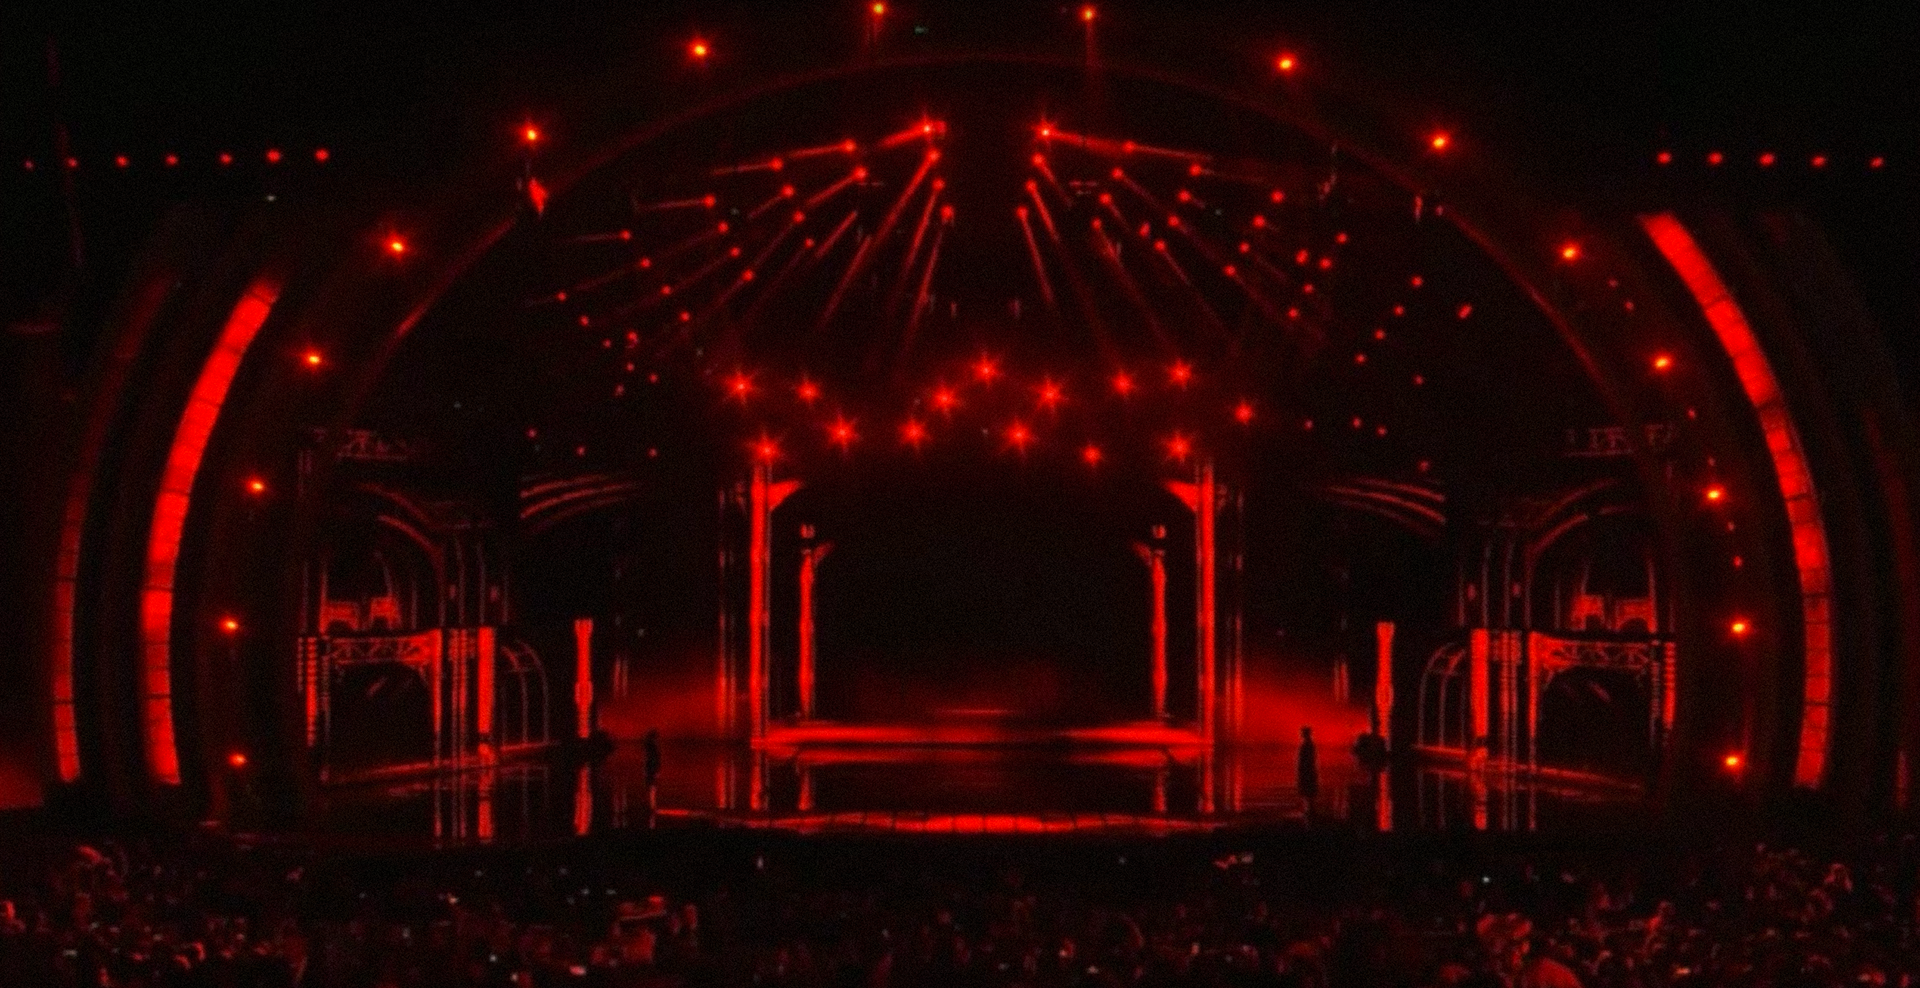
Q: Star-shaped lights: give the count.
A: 14